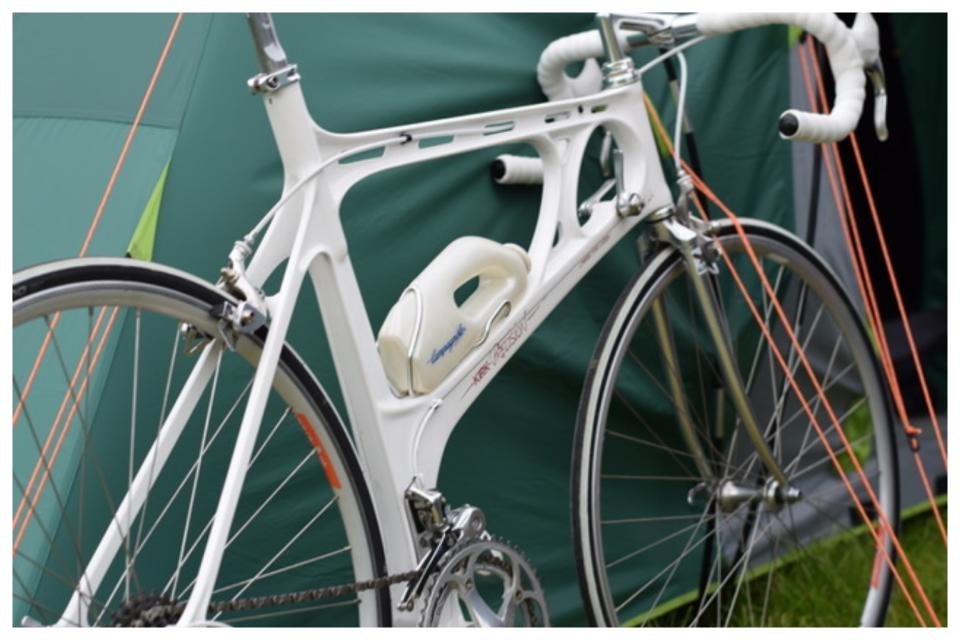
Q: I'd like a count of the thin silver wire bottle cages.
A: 1